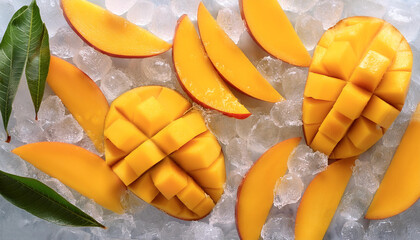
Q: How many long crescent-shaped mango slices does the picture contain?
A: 9